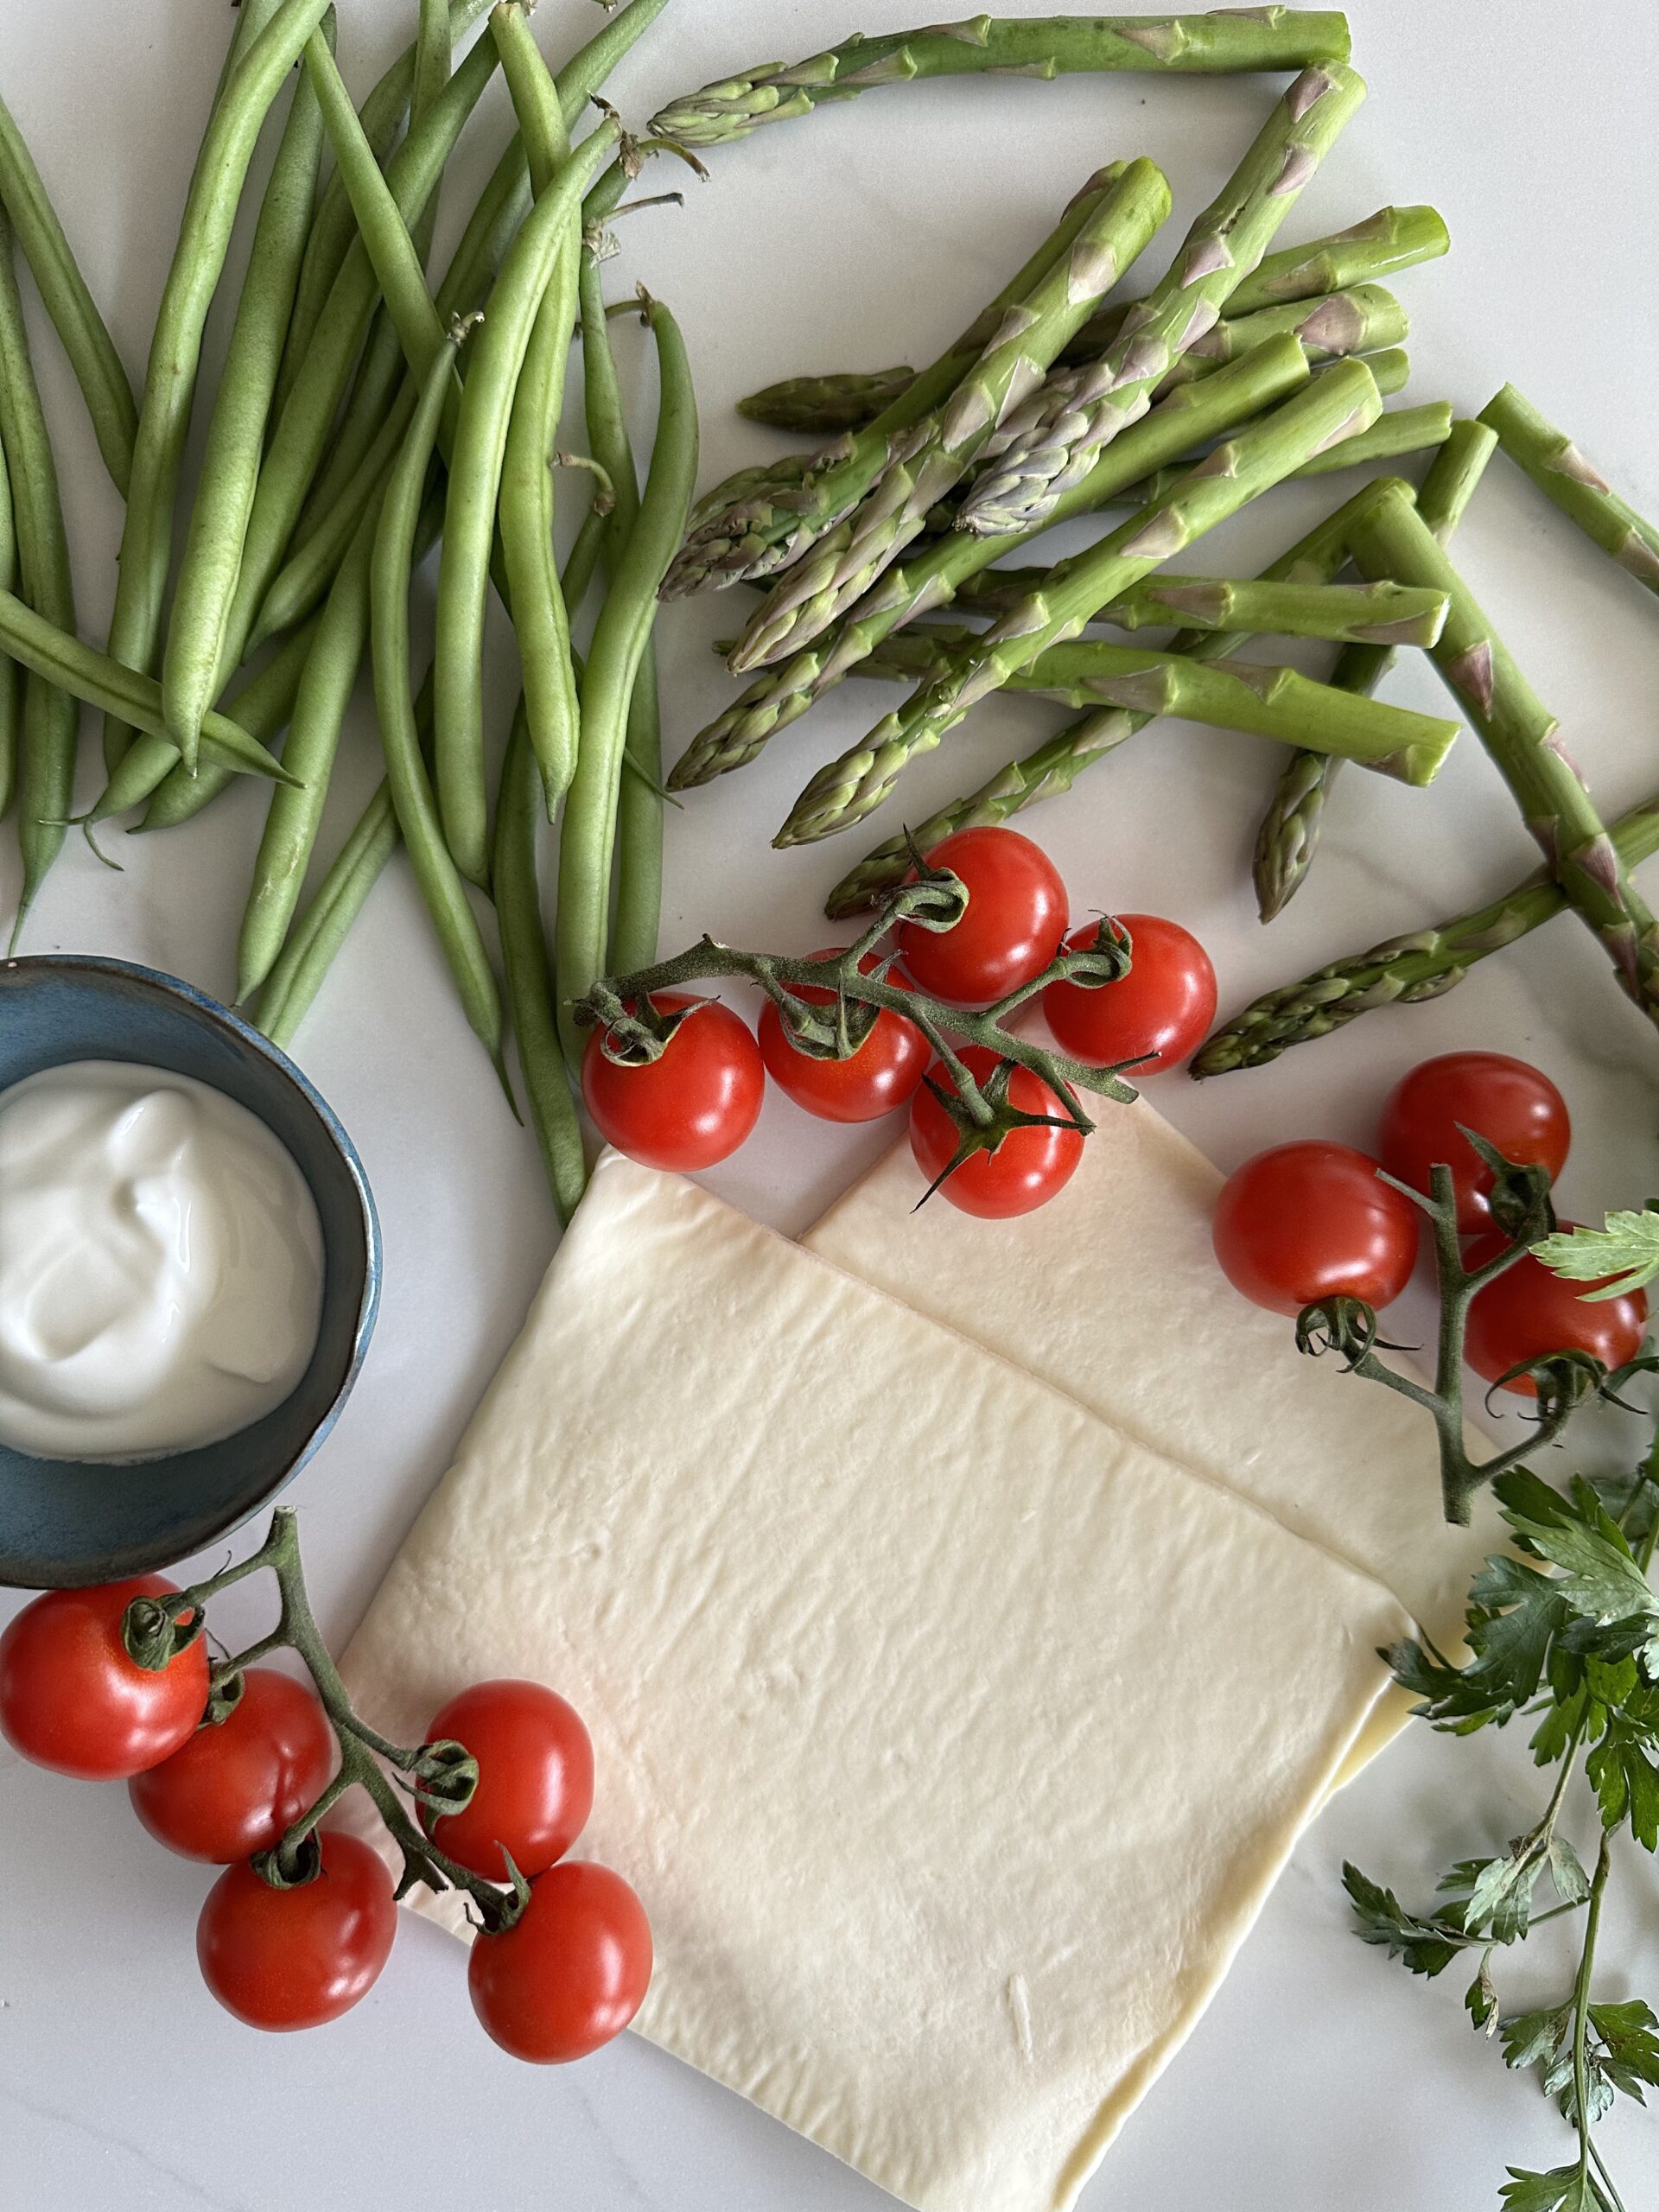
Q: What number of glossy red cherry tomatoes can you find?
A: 13